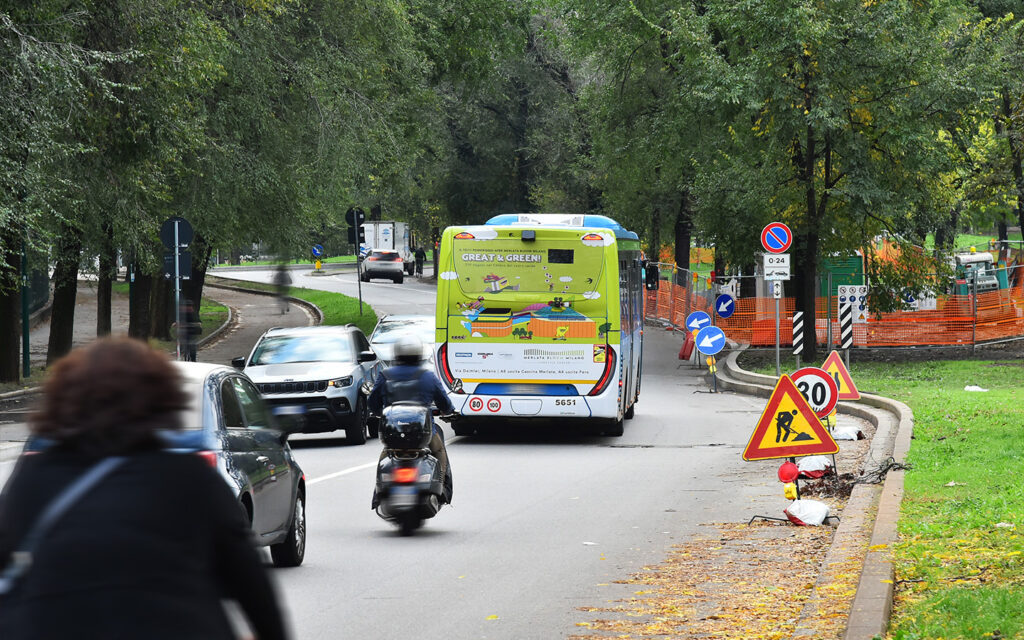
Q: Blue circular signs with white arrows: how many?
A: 4